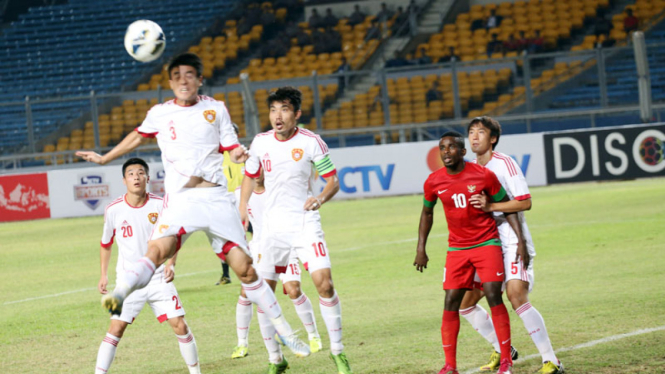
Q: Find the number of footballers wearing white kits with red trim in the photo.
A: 5